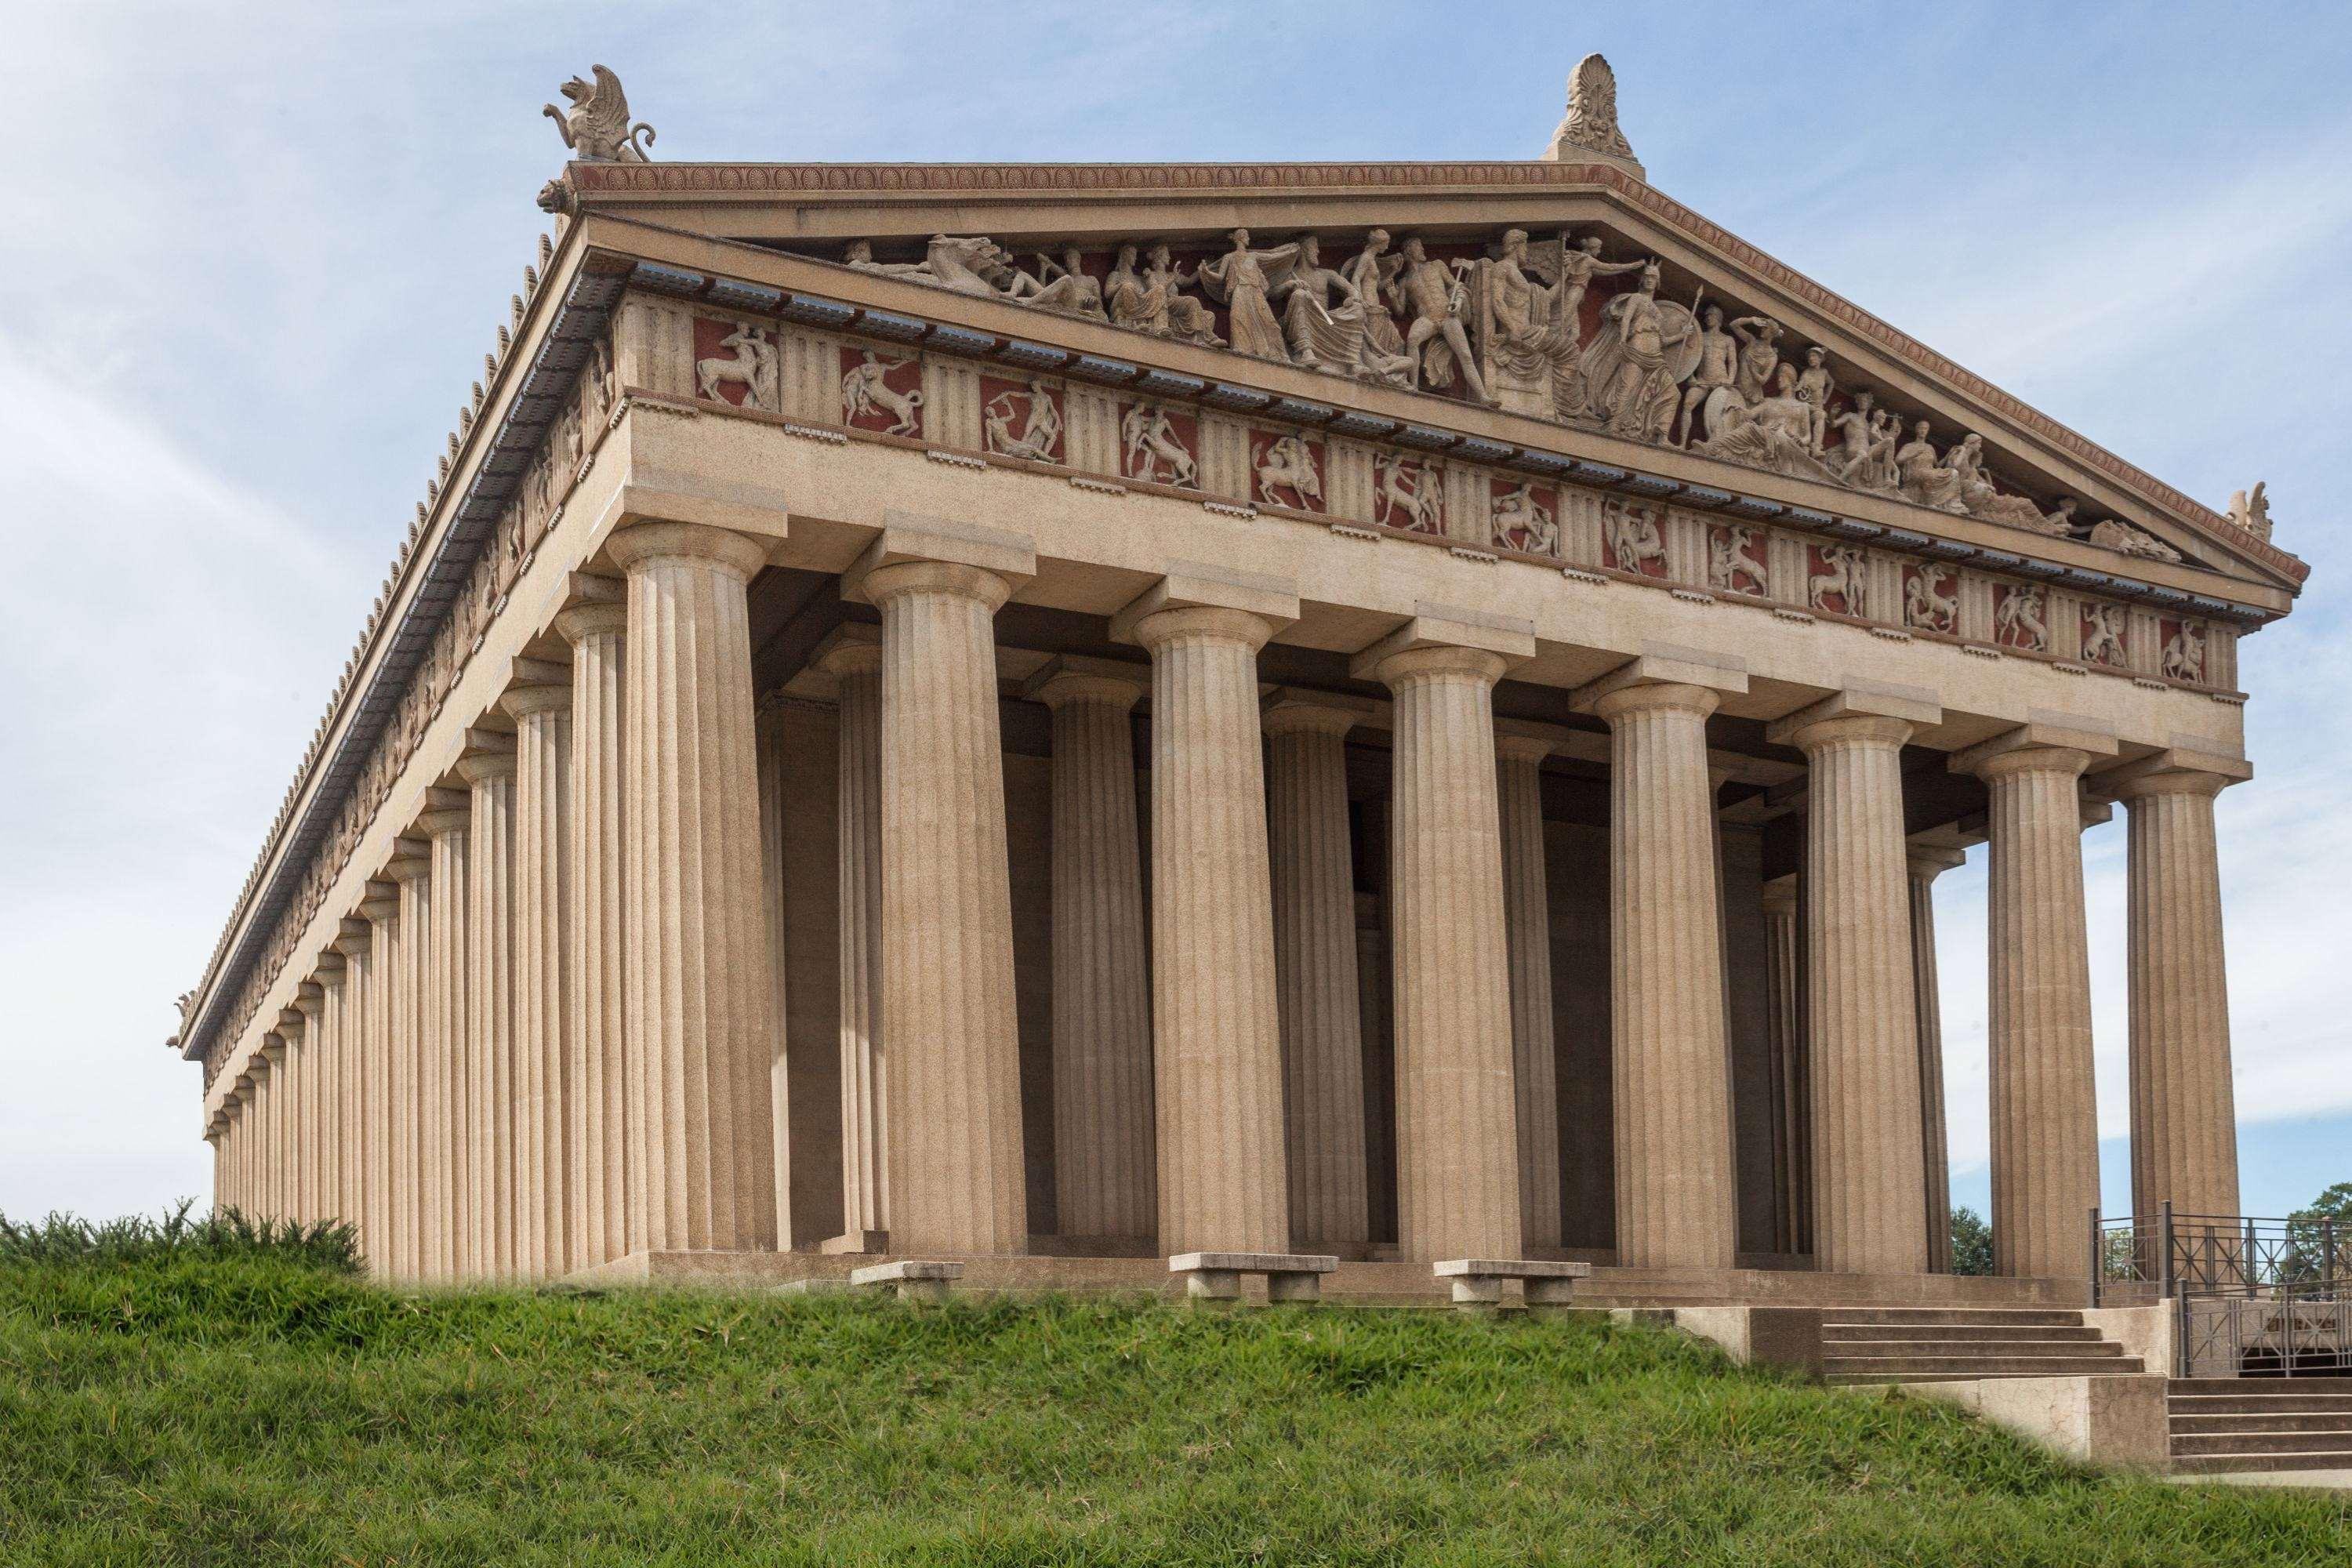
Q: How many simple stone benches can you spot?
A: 3